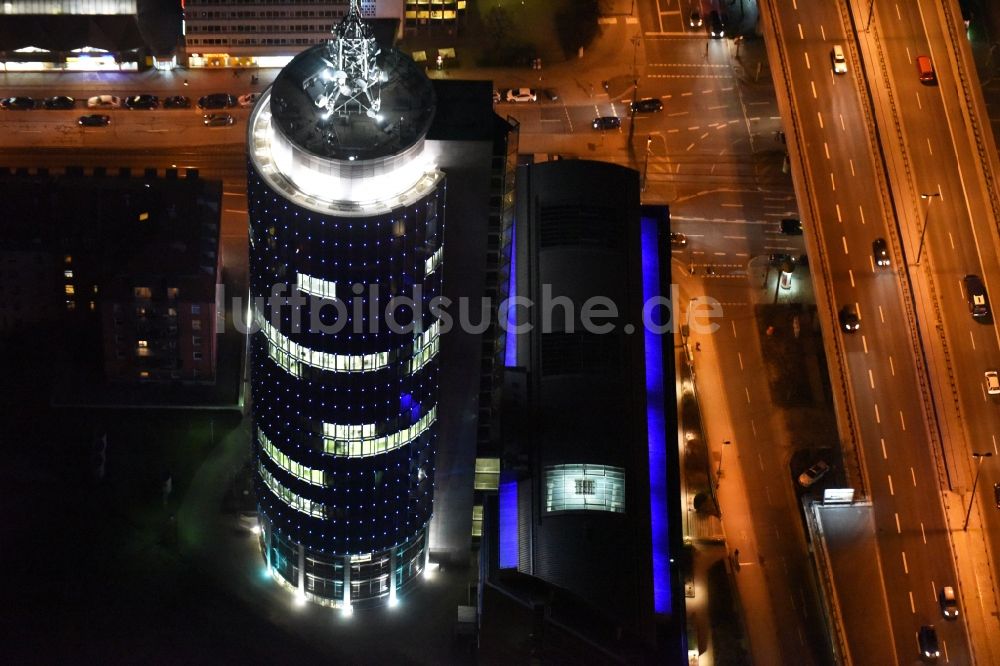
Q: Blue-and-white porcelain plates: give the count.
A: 0